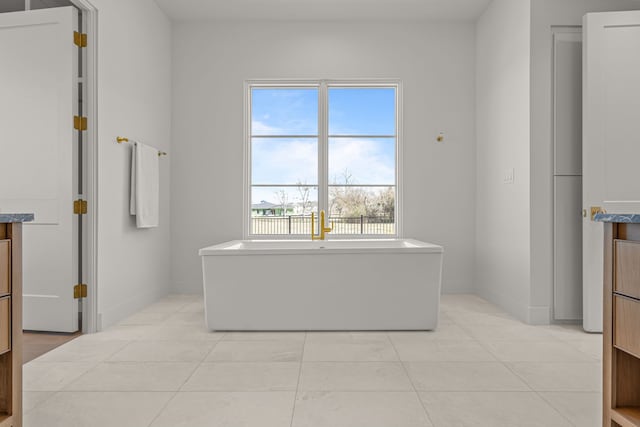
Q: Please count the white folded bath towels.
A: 1